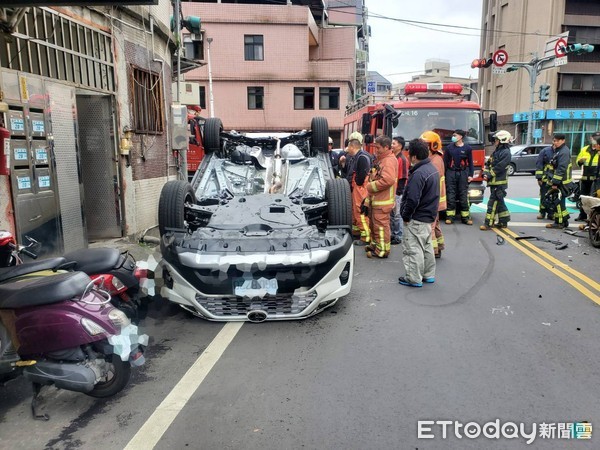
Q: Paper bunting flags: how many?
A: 0